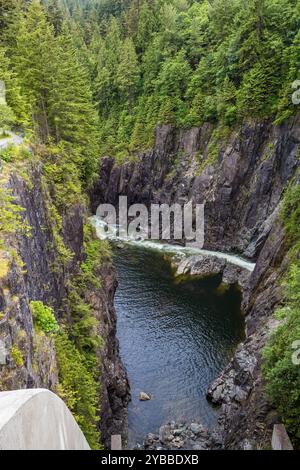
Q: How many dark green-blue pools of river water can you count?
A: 1